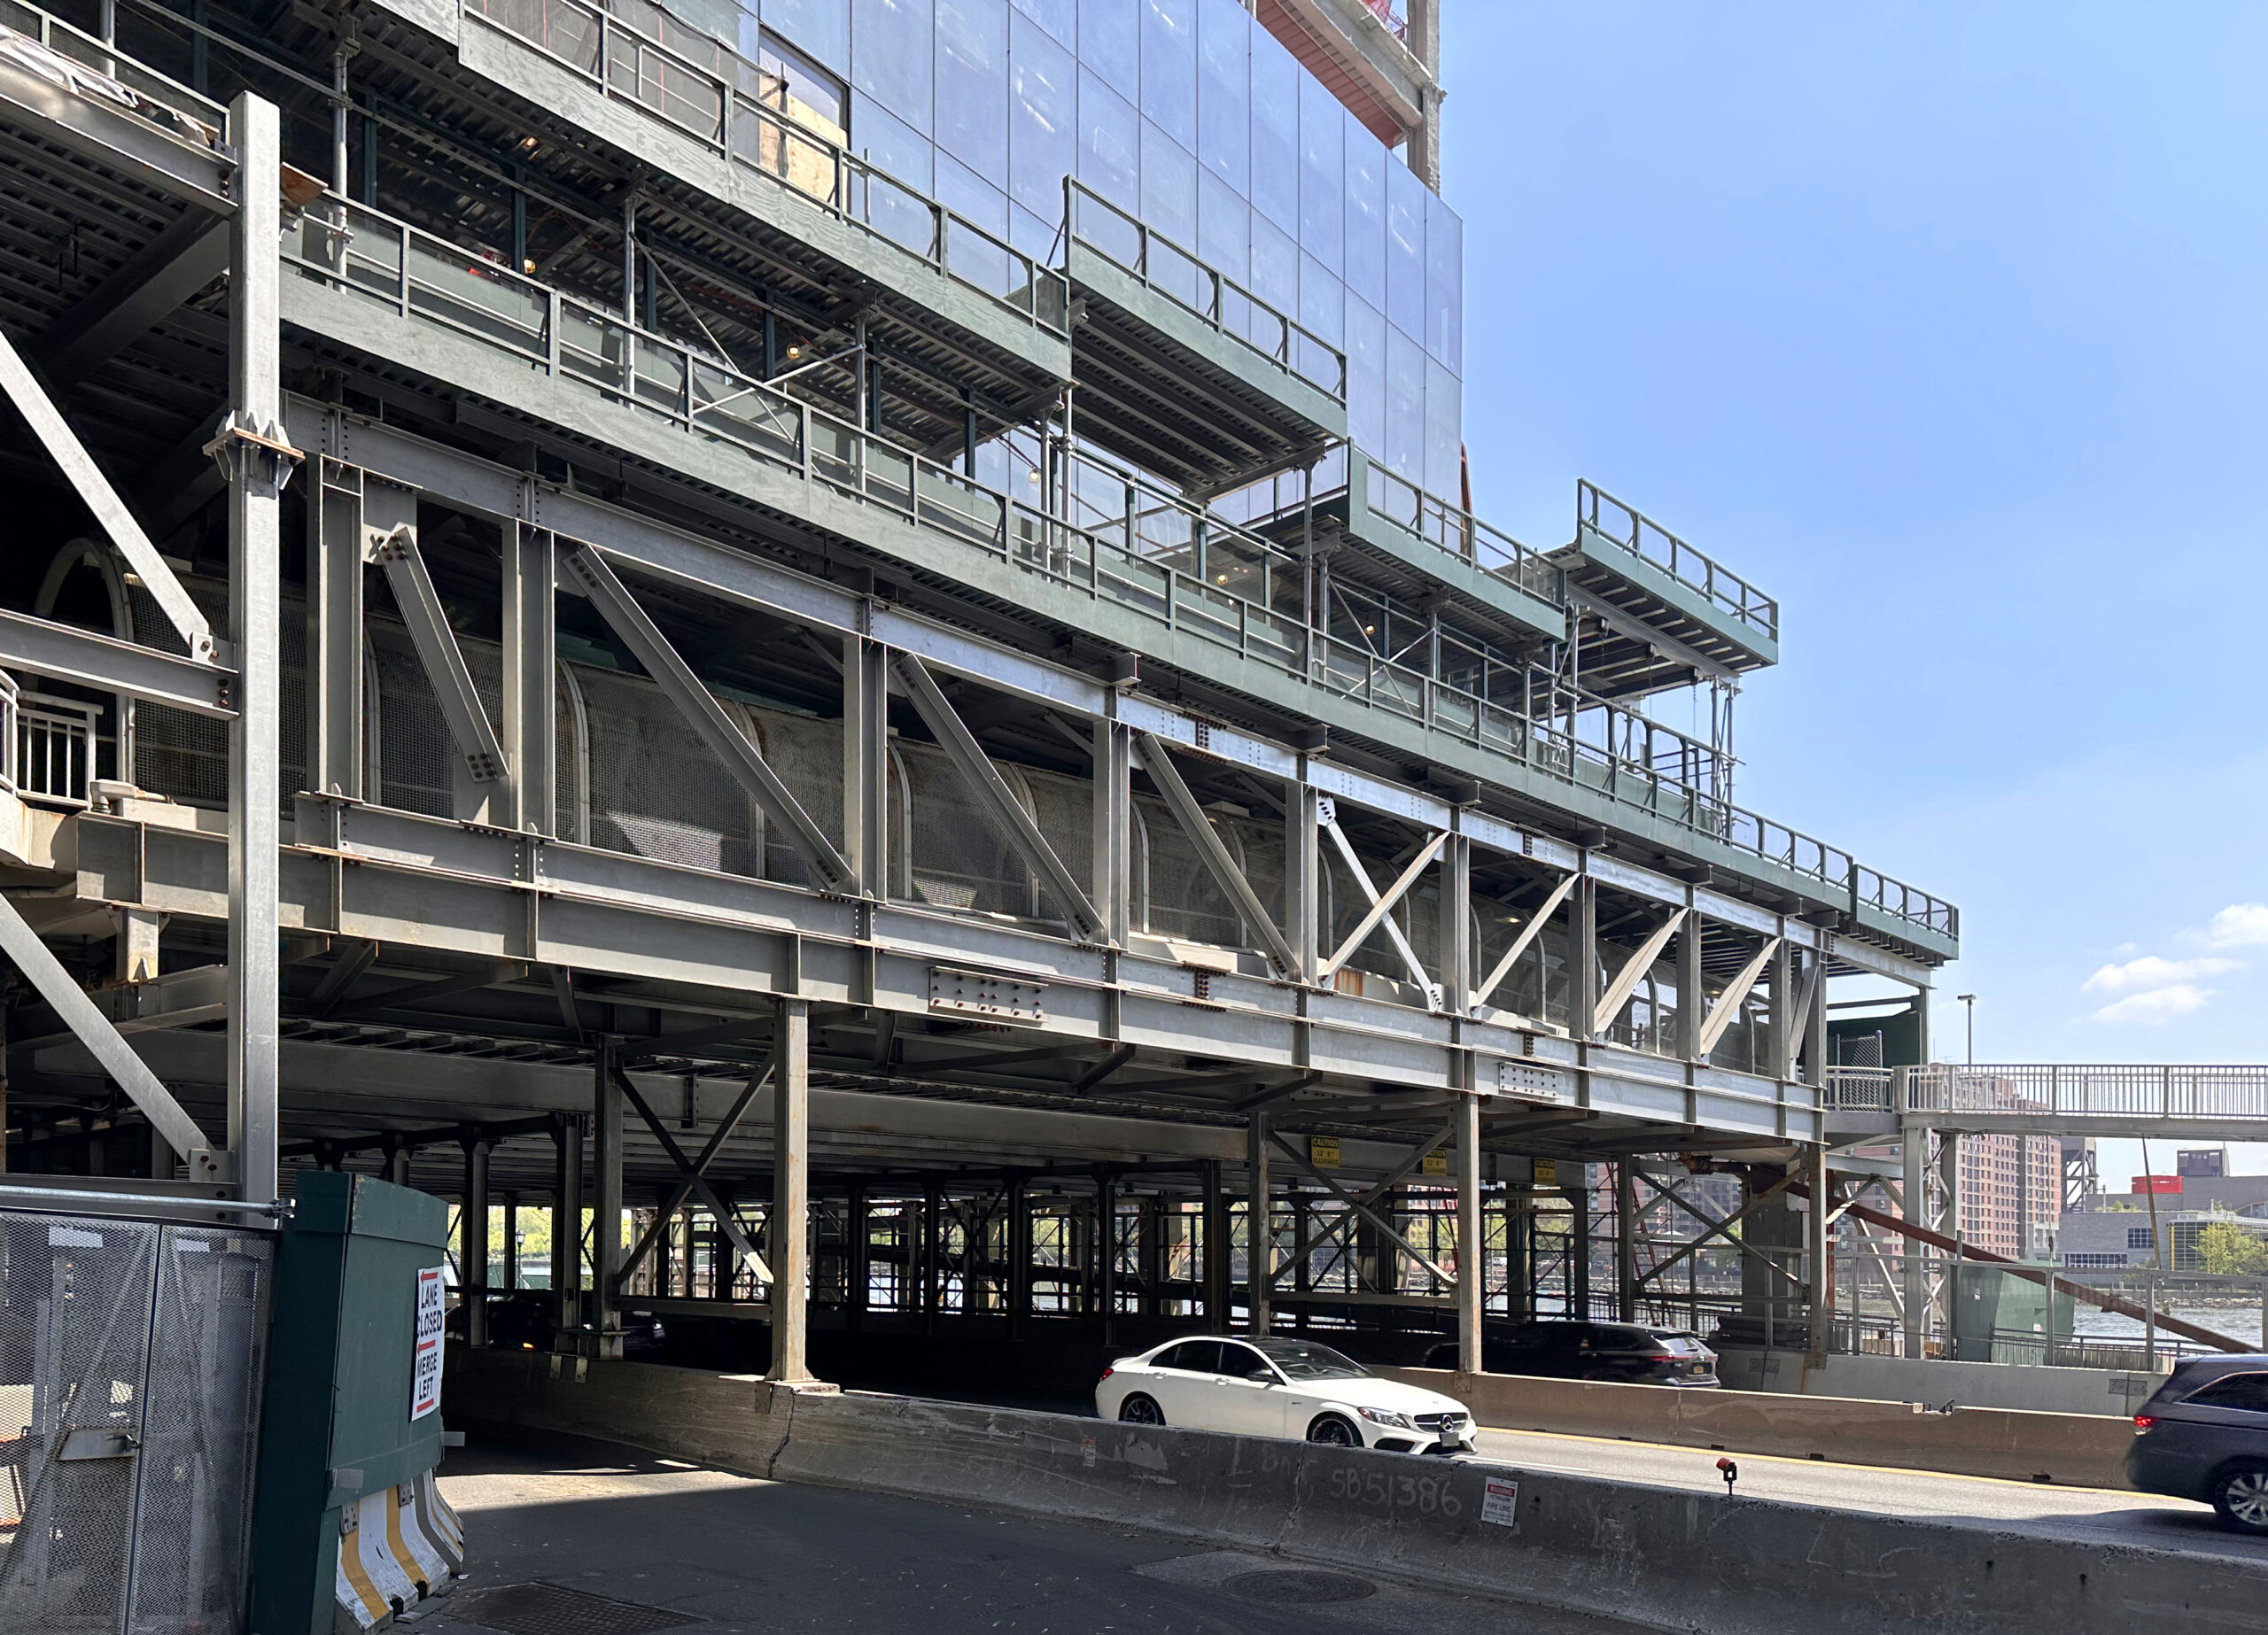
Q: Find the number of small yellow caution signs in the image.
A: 3